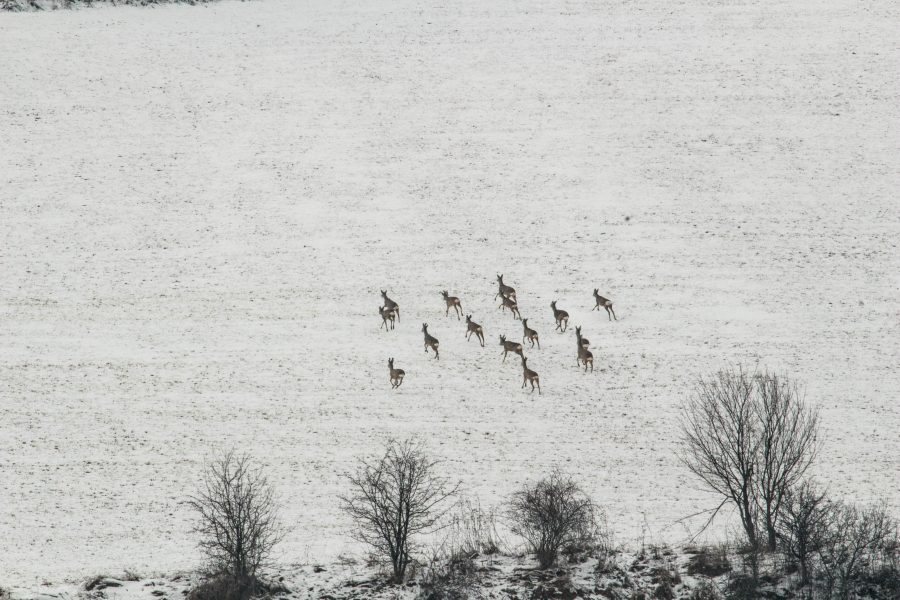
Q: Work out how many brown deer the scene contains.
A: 15